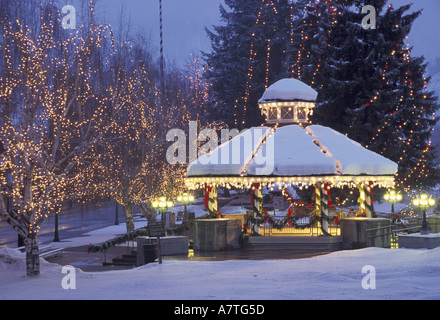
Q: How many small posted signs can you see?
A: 1